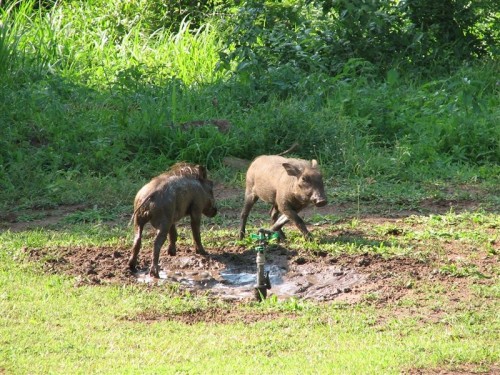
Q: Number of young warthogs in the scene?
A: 2